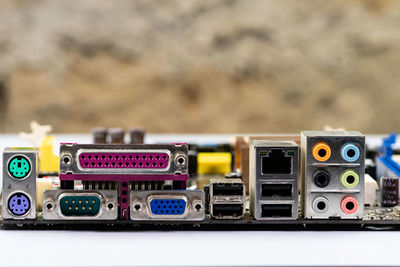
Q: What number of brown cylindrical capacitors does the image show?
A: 4